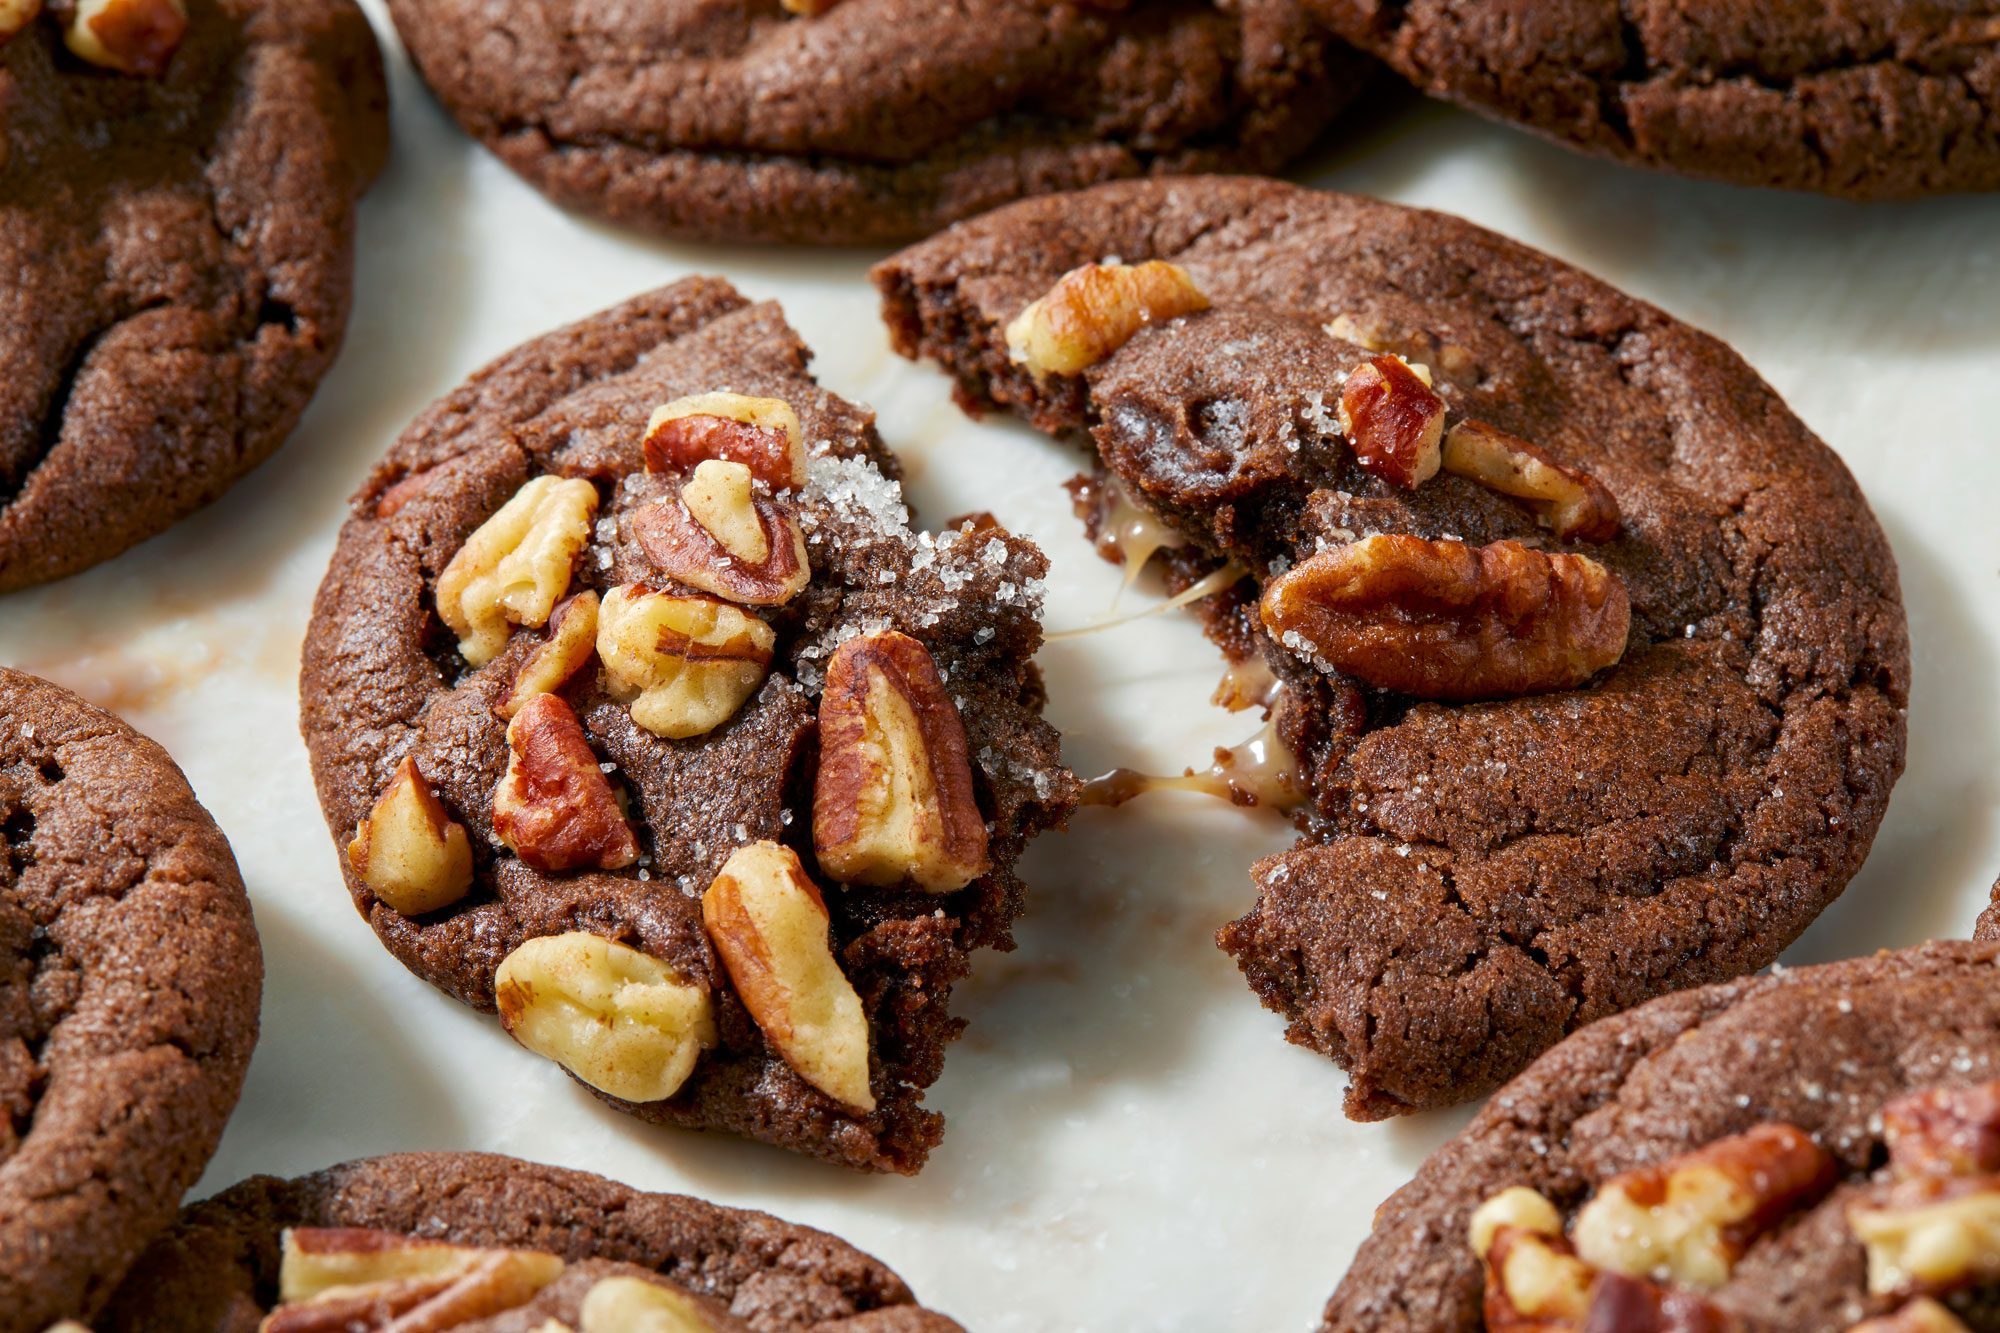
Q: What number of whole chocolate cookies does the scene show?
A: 0